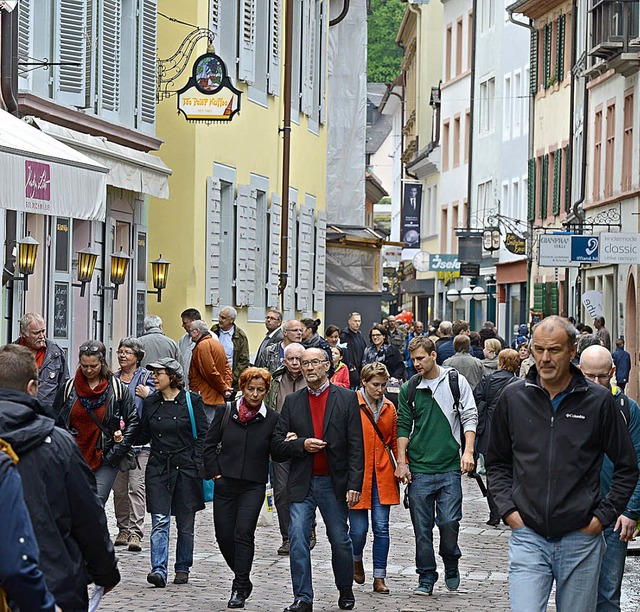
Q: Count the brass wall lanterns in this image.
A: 4